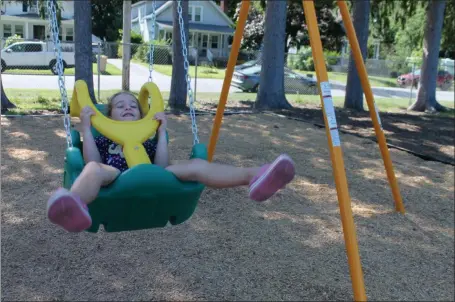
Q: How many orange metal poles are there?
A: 3